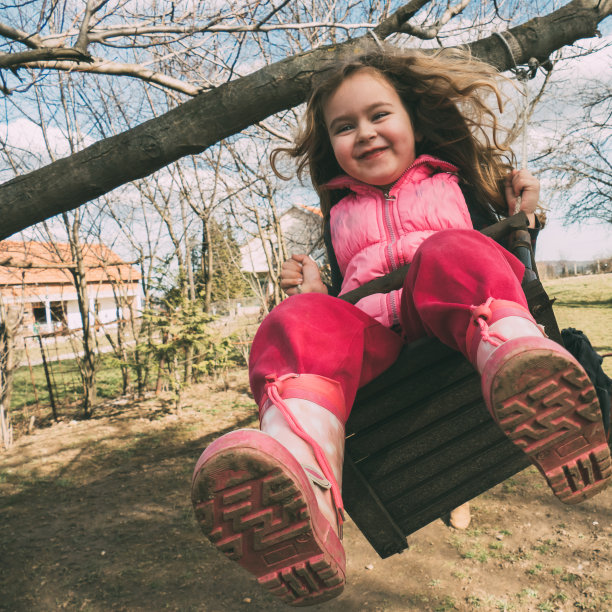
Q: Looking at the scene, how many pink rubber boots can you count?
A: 2